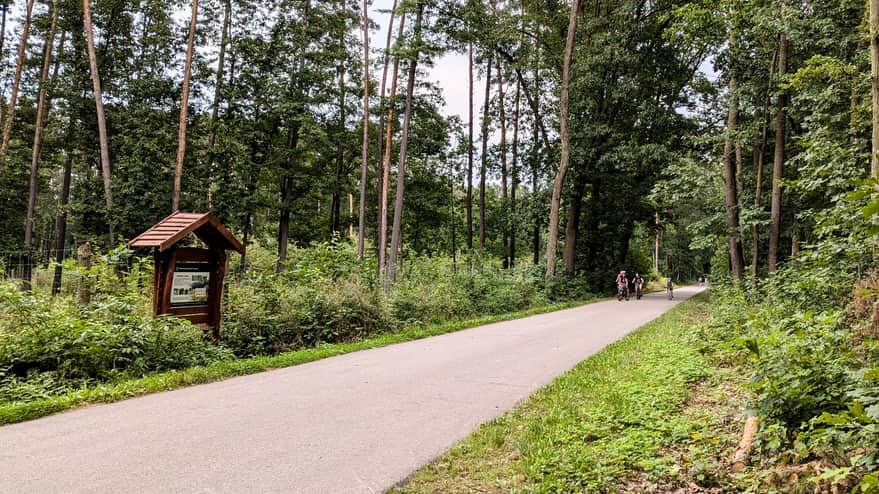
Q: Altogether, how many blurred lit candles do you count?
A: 0